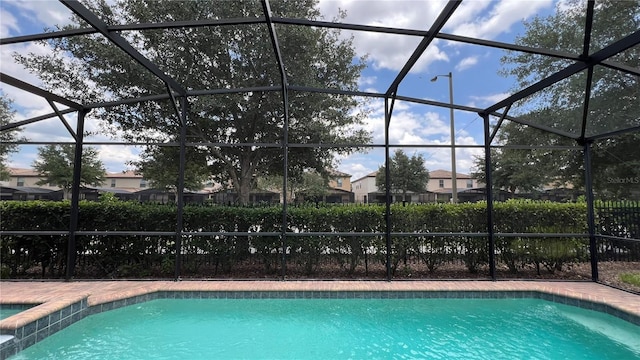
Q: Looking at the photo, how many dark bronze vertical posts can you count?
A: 6